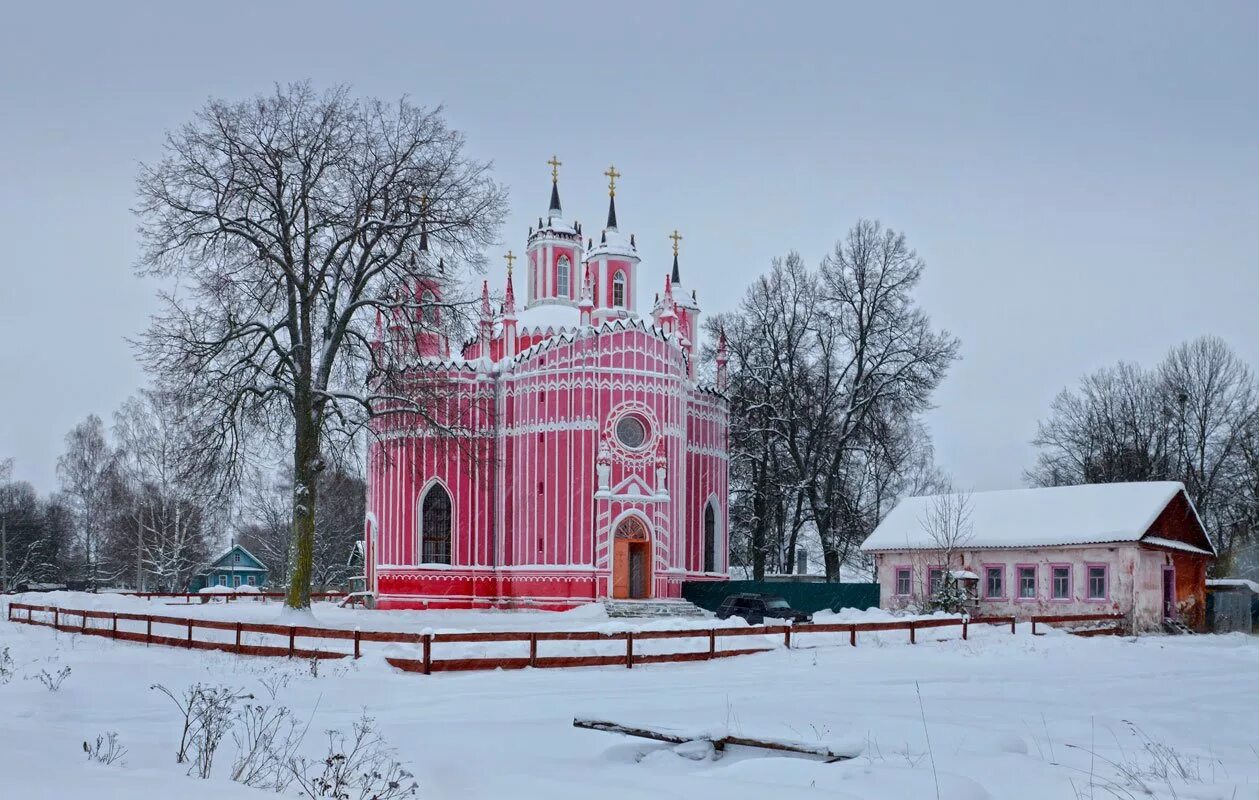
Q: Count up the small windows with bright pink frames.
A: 6